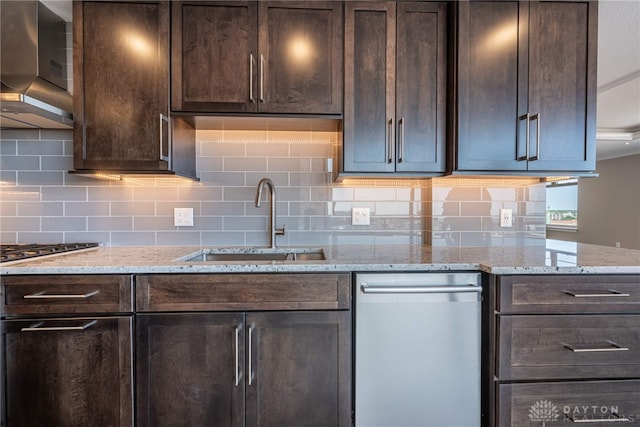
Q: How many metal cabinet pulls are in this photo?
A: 14